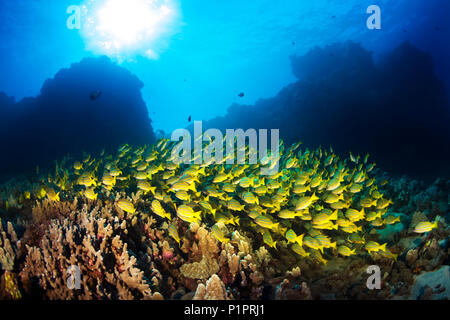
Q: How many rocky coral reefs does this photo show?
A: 2